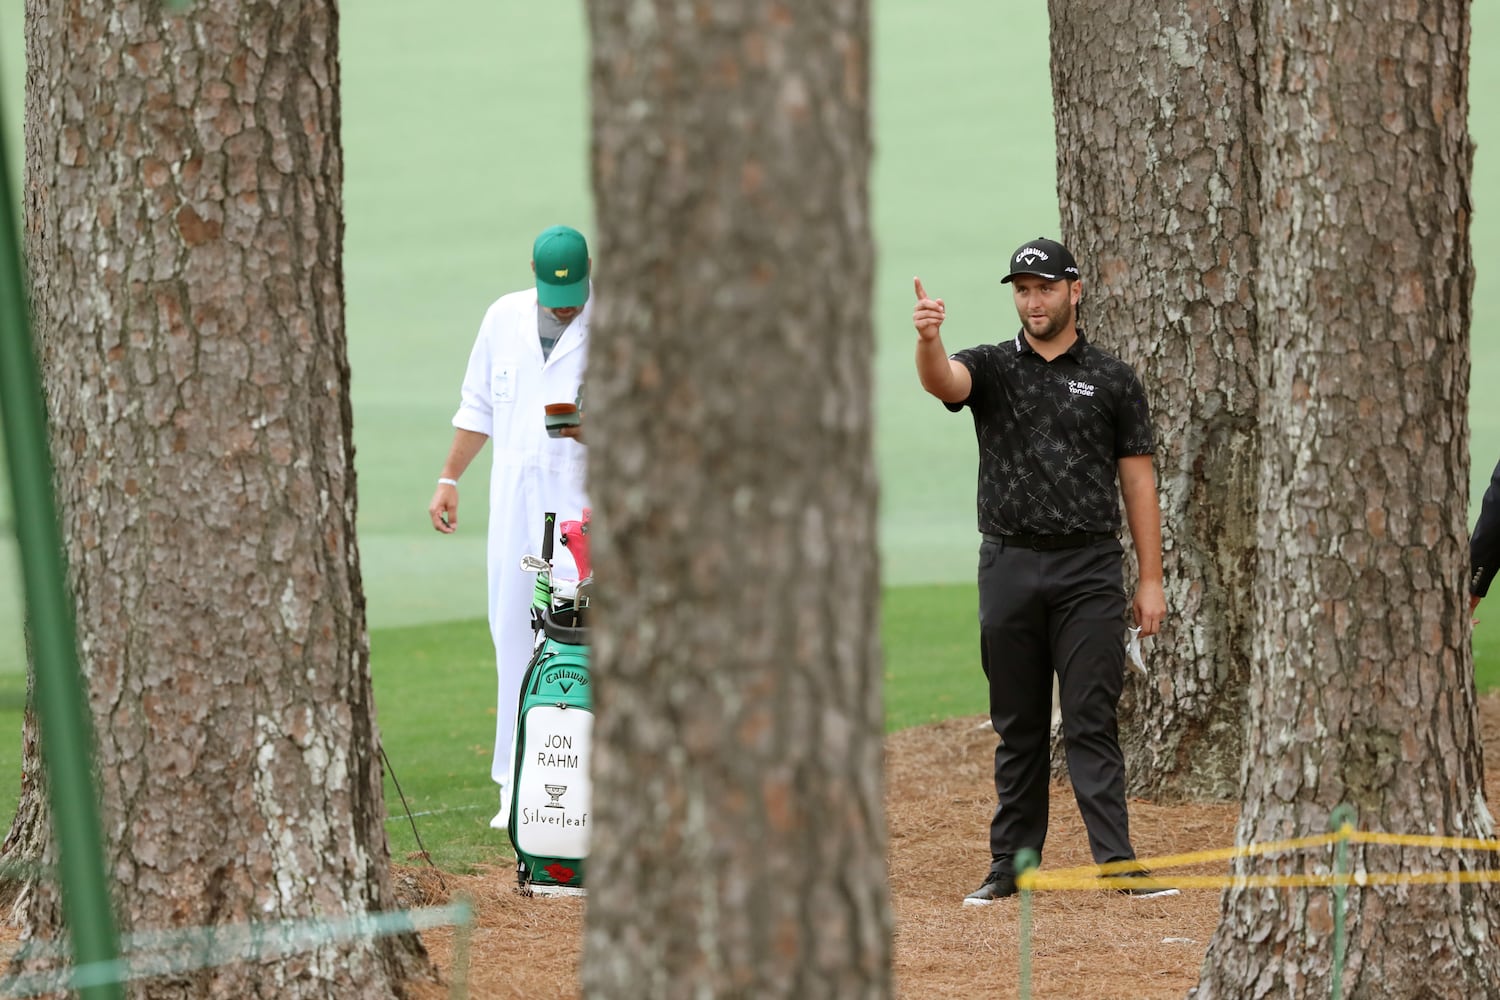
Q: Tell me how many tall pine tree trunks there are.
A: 4